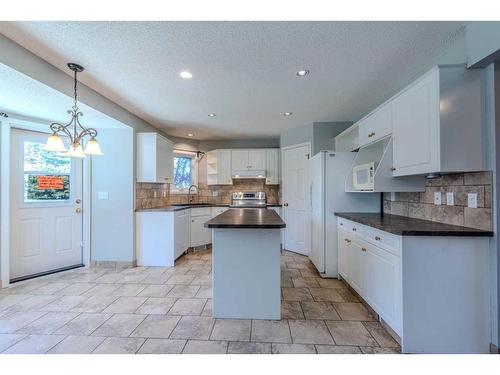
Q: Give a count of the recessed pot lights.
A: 5